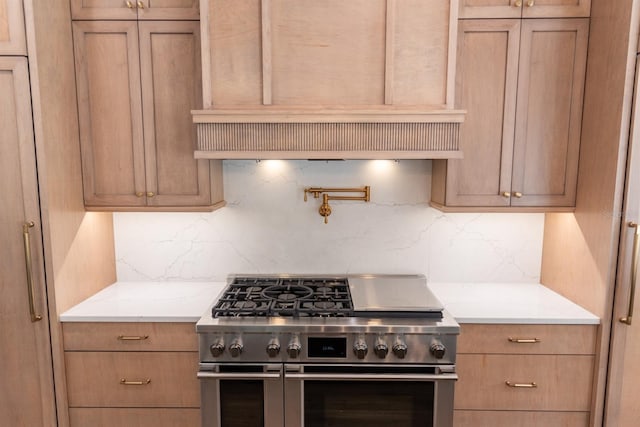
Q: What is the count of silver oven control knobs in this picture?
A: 8